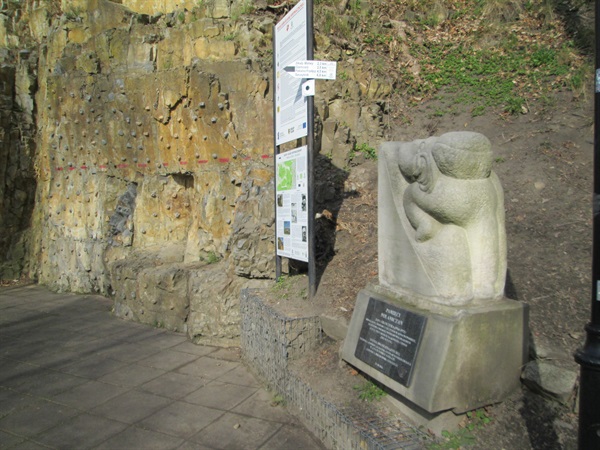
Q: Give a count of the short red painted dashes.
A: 12